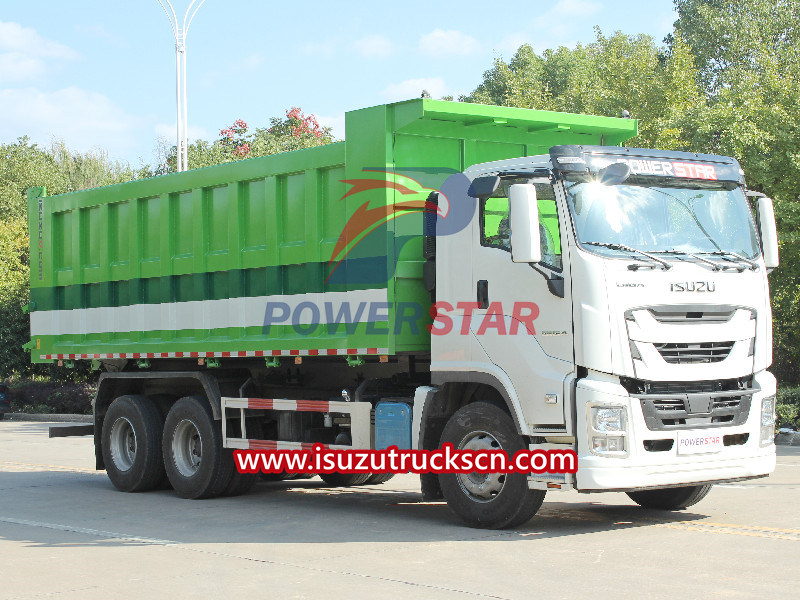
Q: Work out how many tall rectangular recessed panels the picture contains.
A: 9